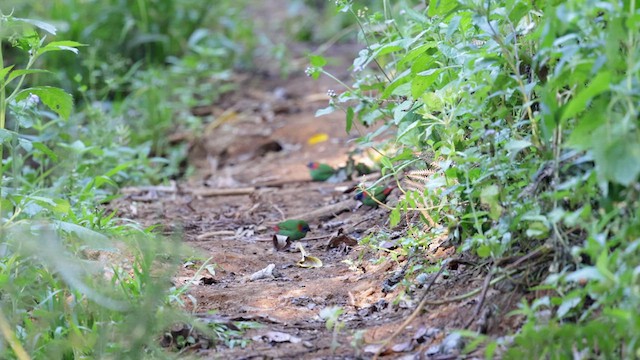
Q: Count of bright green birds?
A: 3